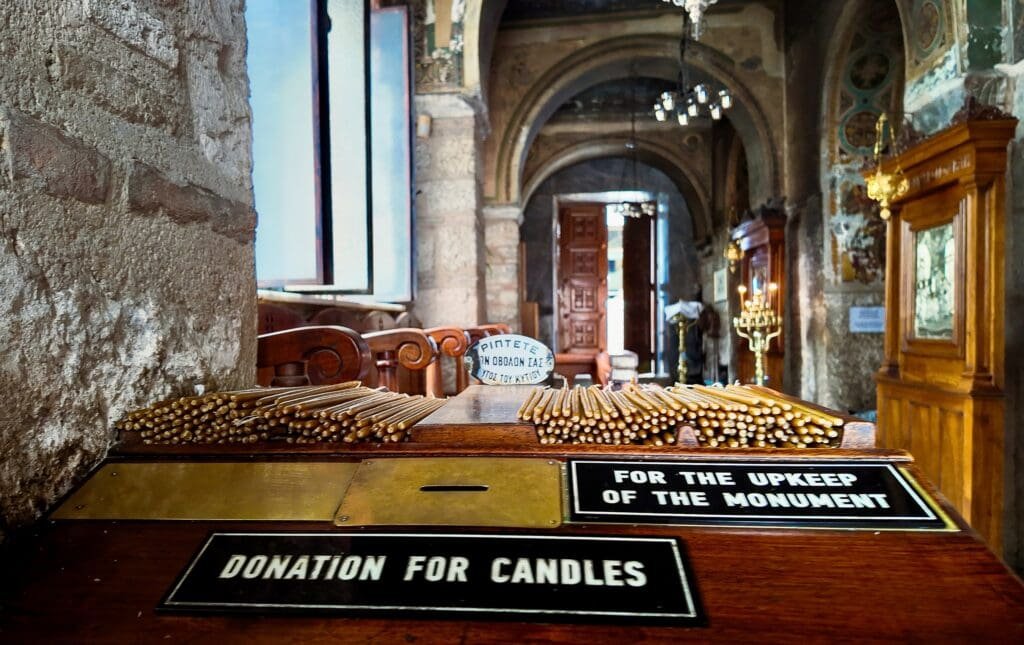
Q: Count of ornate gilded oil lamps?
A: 2